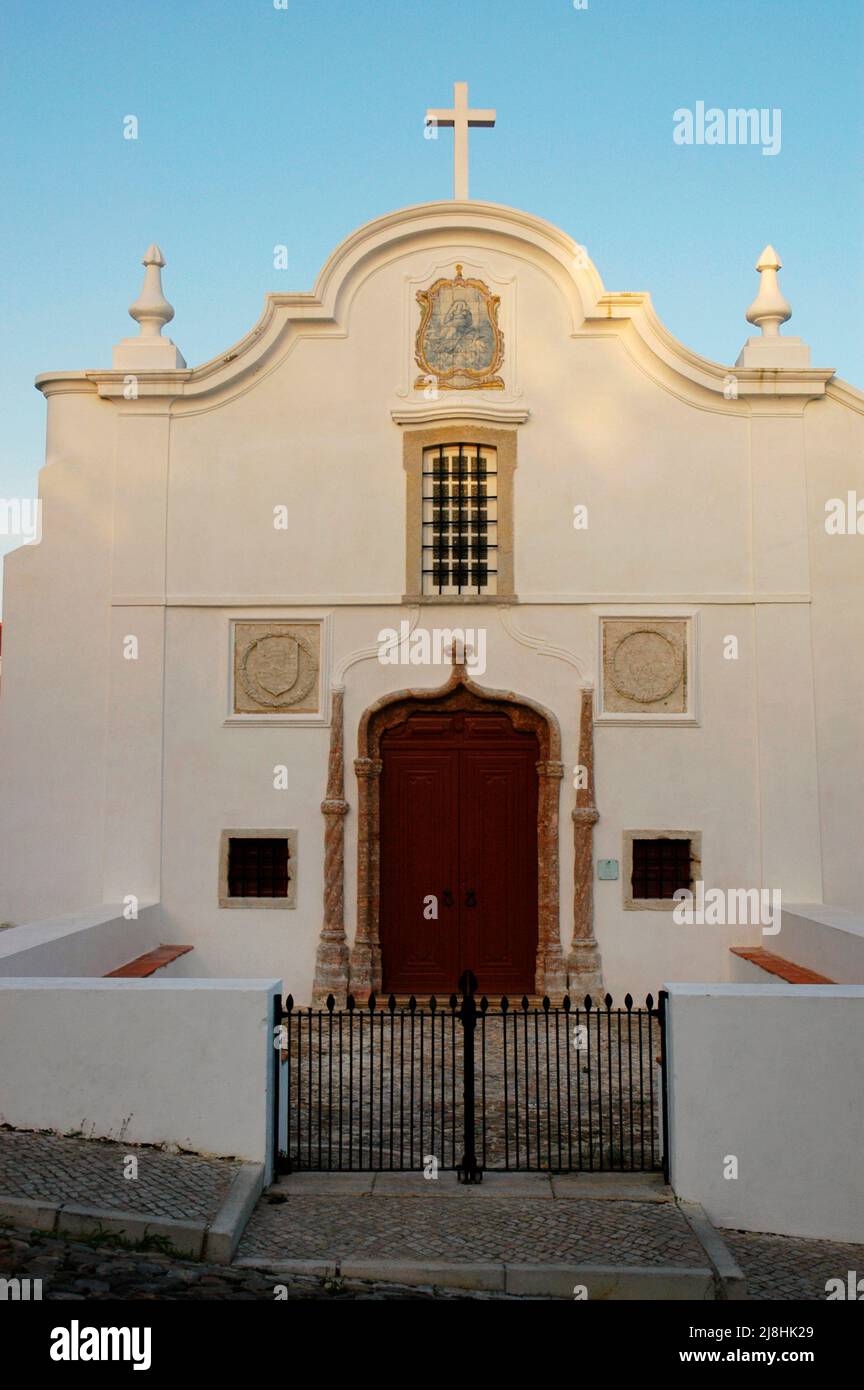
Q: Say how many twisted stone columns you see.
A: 2